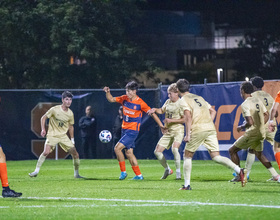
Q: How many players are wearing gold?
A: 5